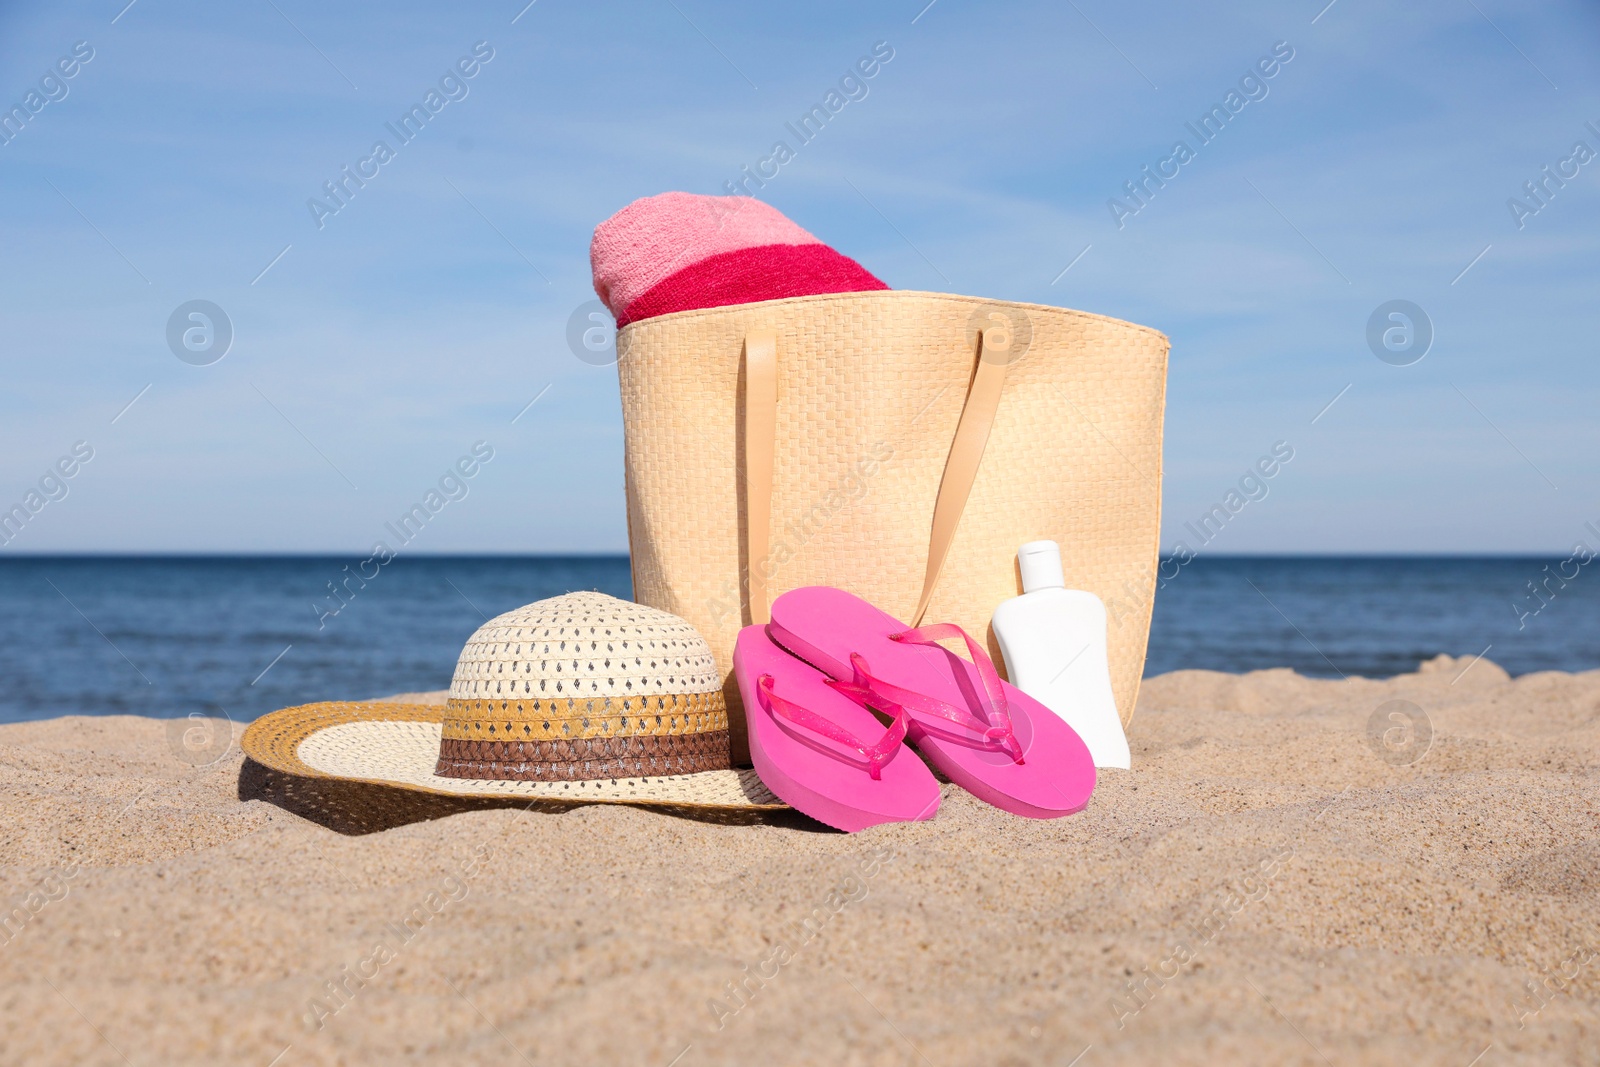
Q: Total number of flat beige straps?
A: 2